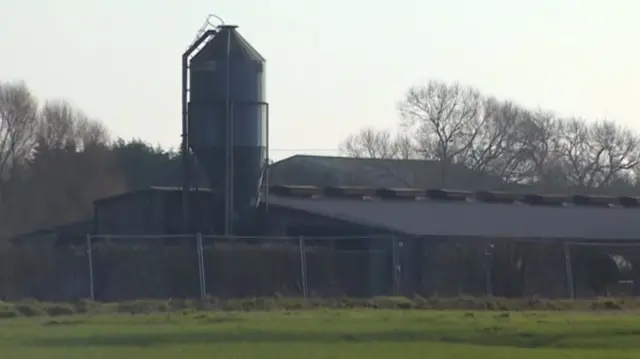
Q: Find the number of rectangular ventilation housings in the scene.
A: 8